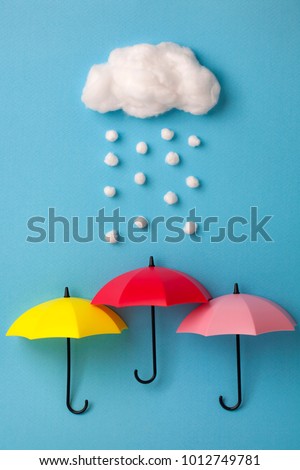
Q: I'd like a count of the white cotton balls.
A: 13